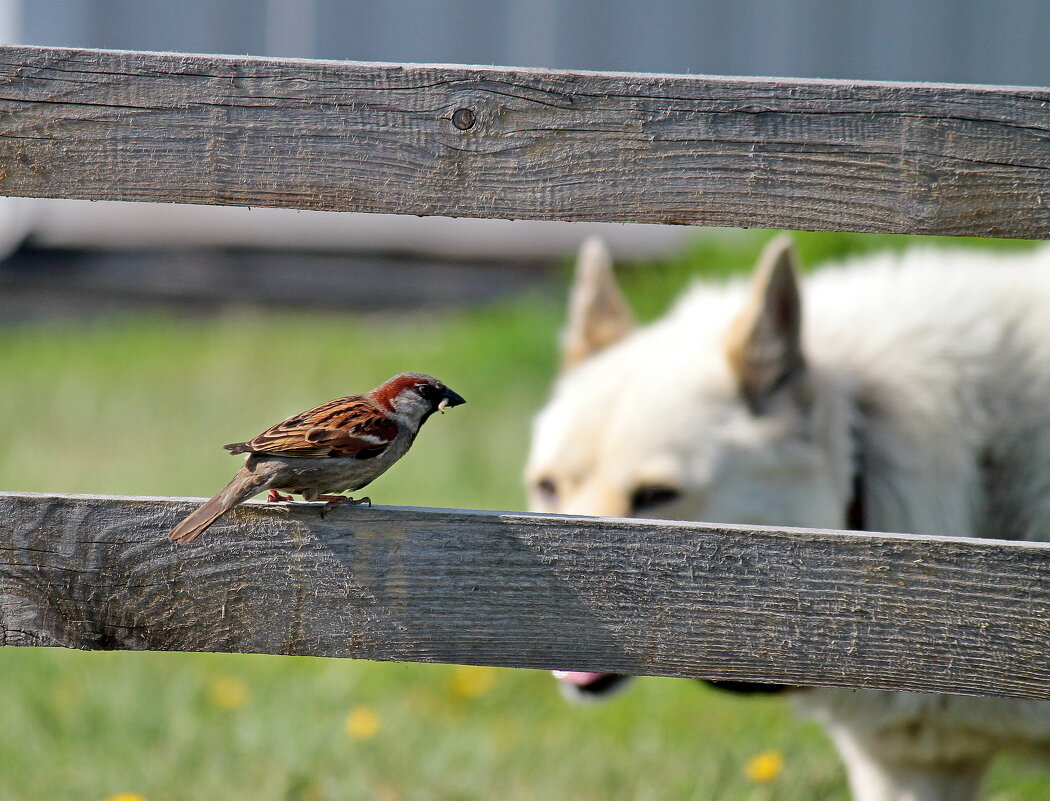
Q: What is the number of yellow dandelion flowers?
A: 5